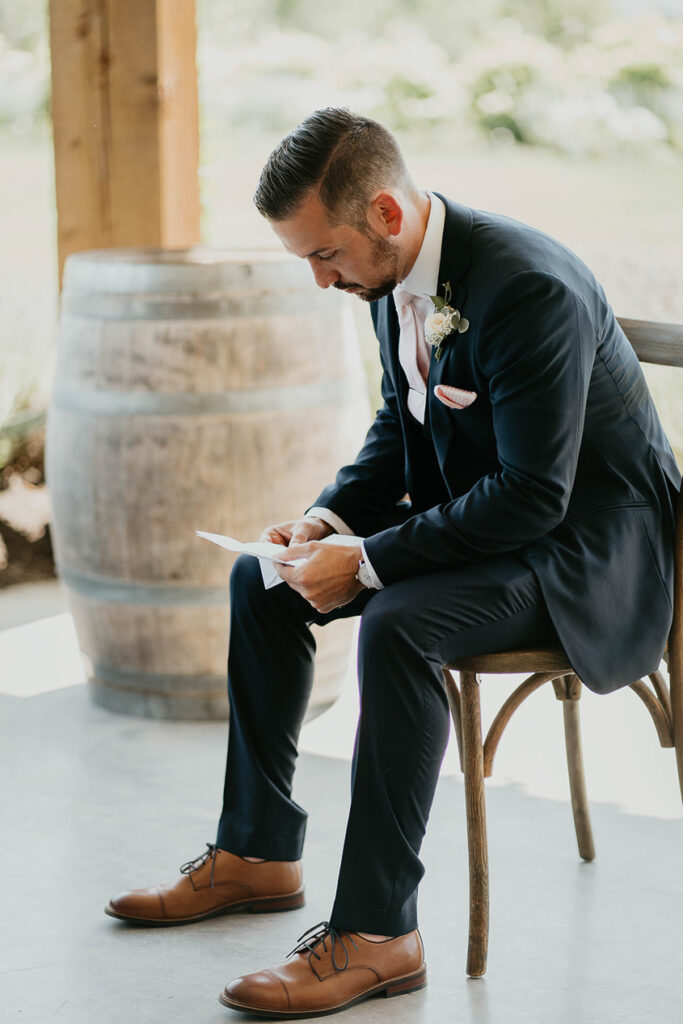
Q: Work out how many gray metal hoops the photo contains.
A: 6